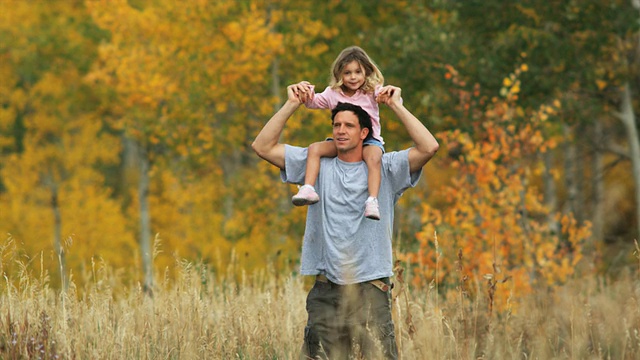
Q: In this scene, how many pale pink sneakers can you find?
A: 2